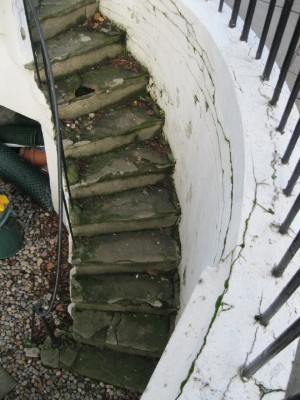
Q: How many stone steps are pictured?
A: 10